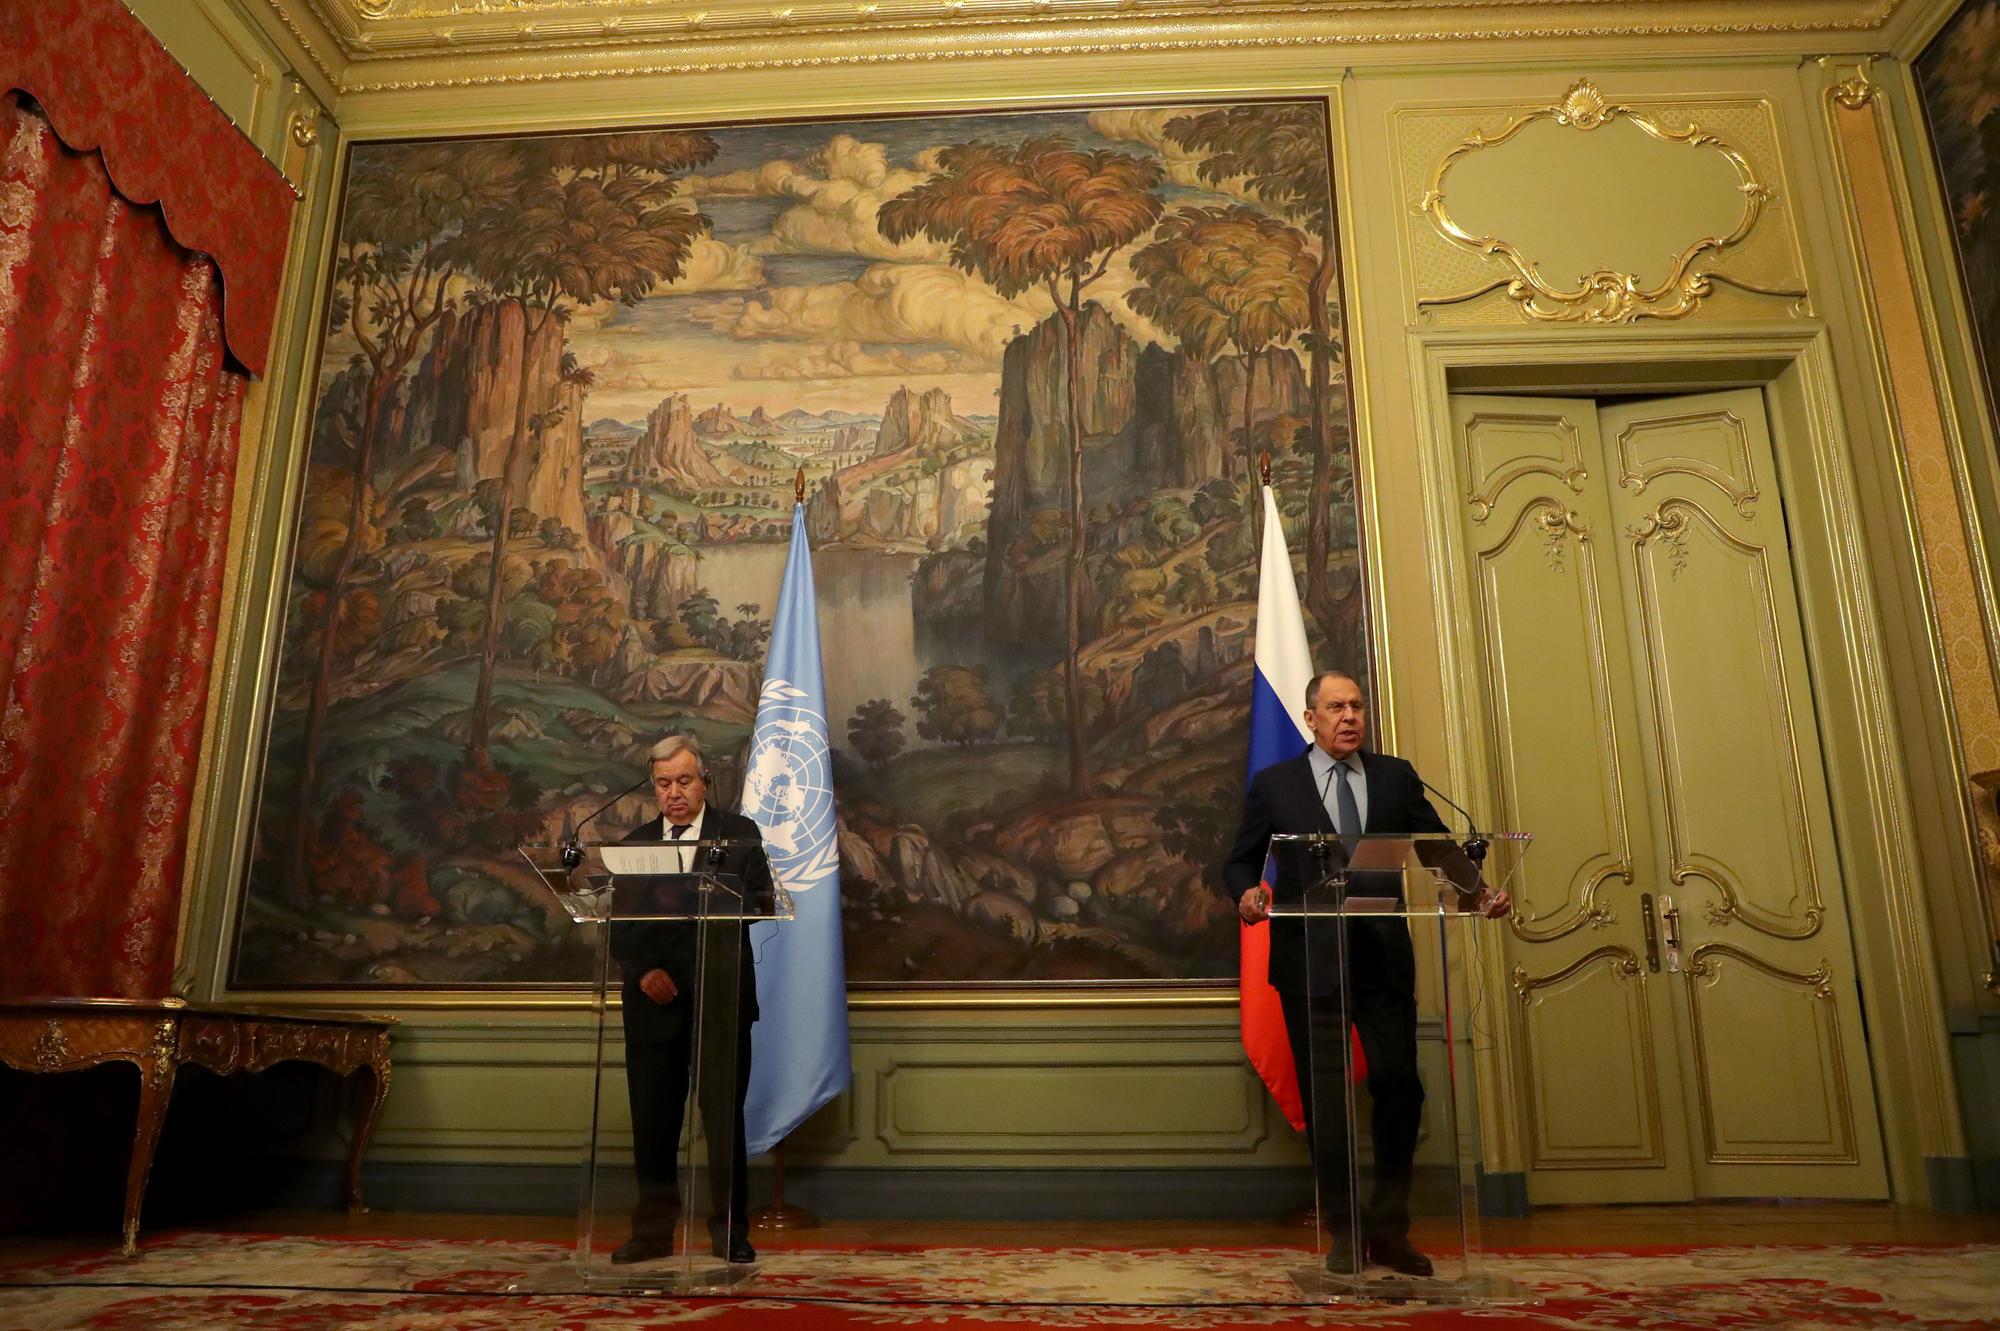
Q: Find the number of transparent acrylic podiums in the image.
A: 2